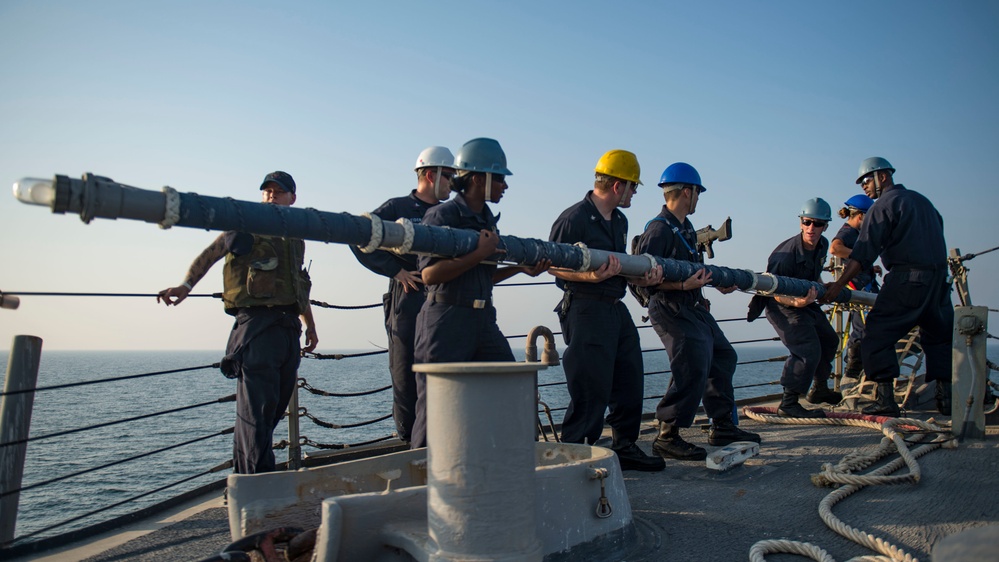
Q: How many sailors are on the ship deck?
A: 8